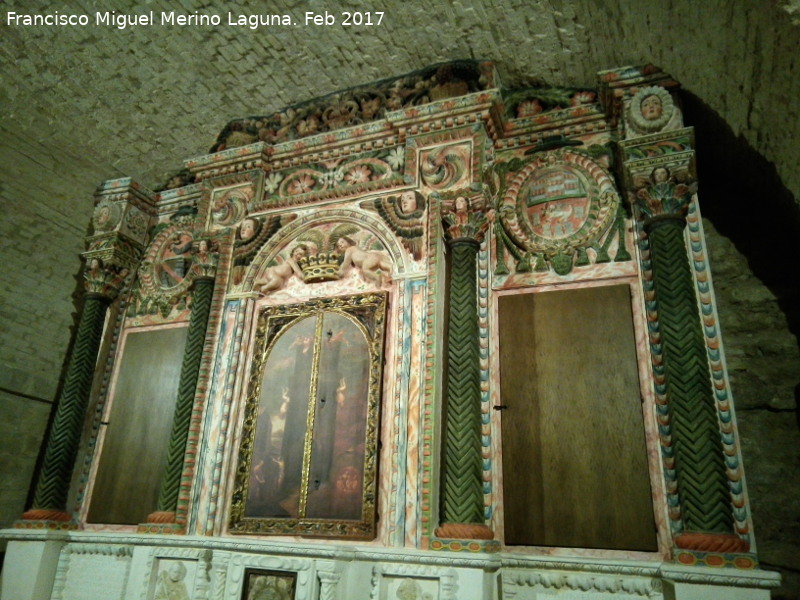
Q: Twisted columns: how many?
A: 4